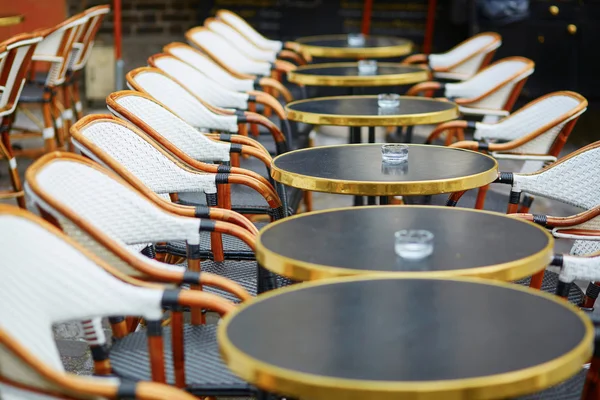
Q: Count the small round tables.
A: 6